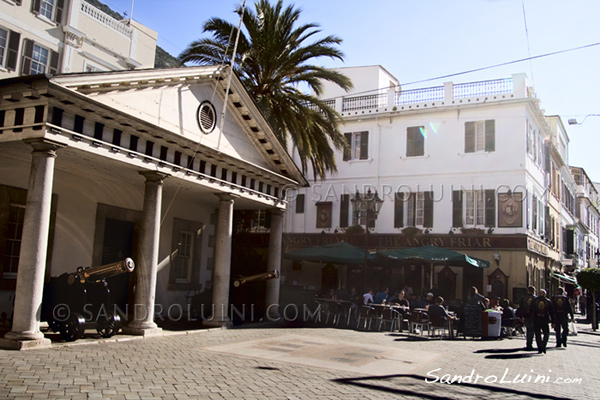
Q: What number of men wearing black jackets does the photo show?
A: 3